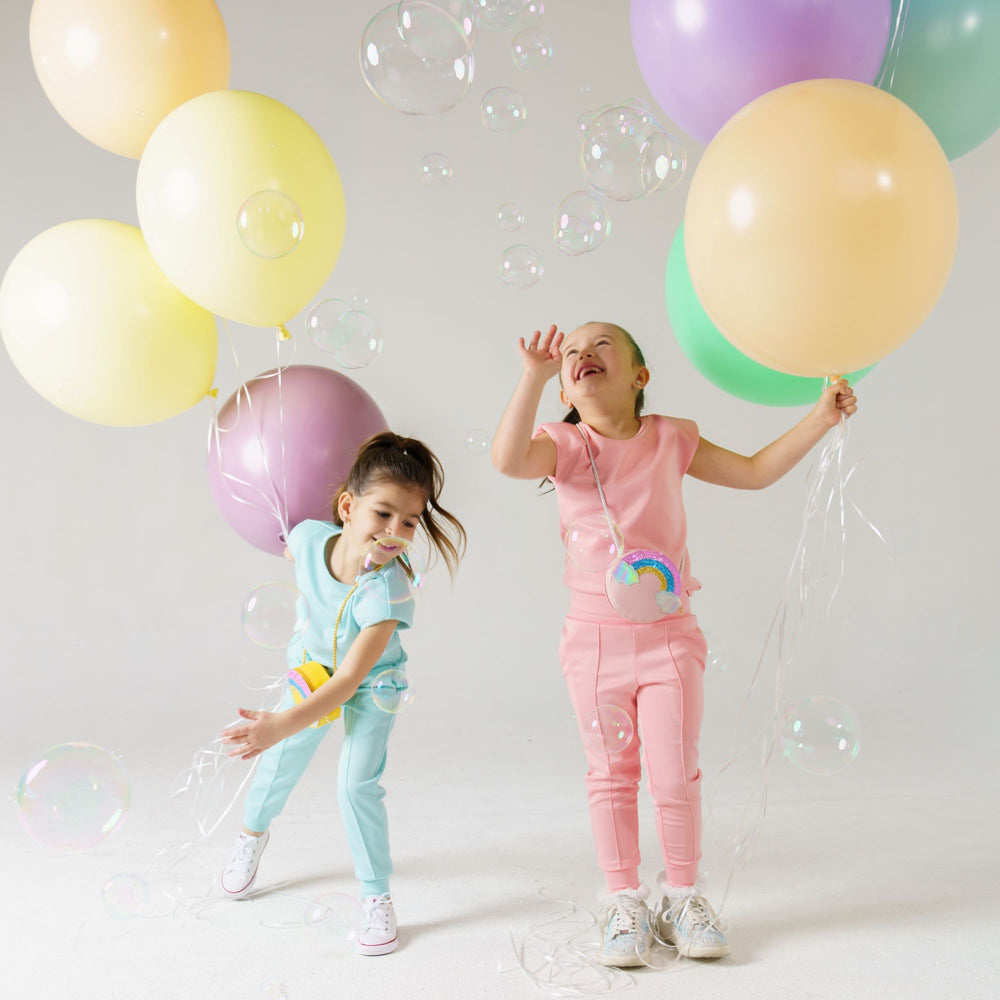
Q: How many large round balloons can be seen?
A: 8